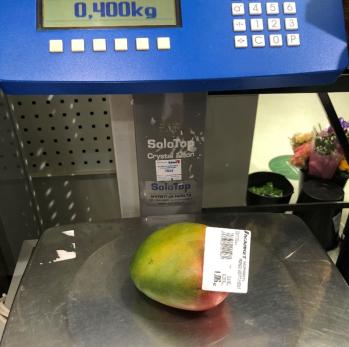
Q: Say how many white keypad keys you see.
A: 12